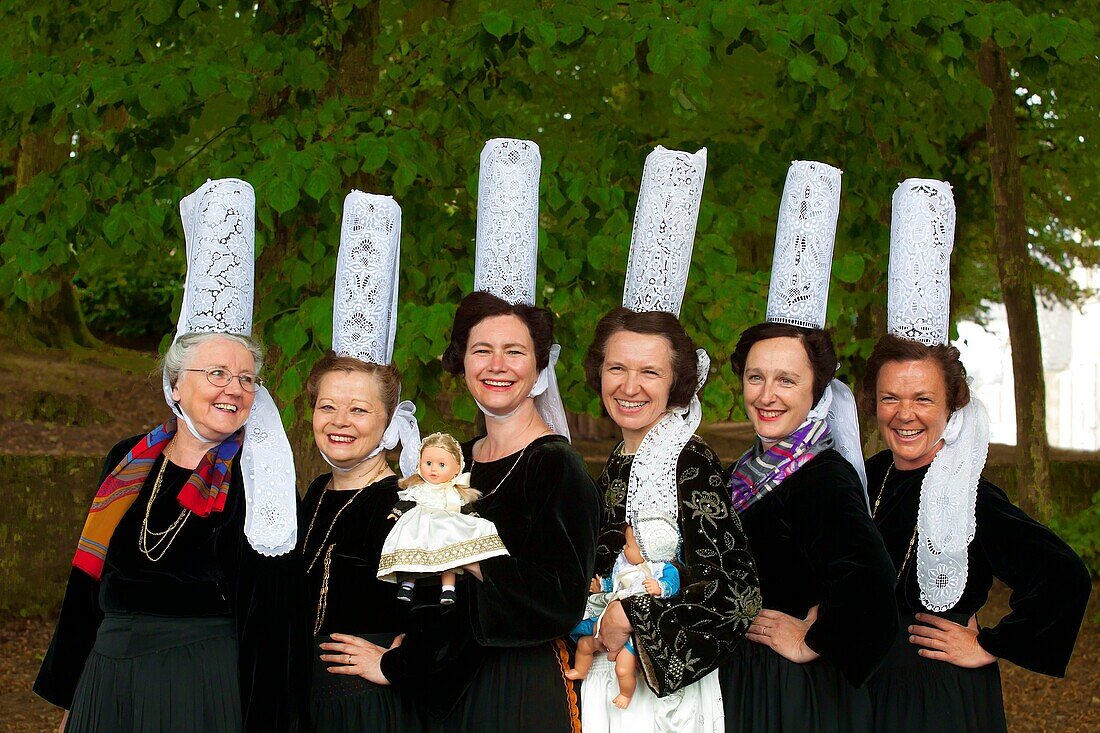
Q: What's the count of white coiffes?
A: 6